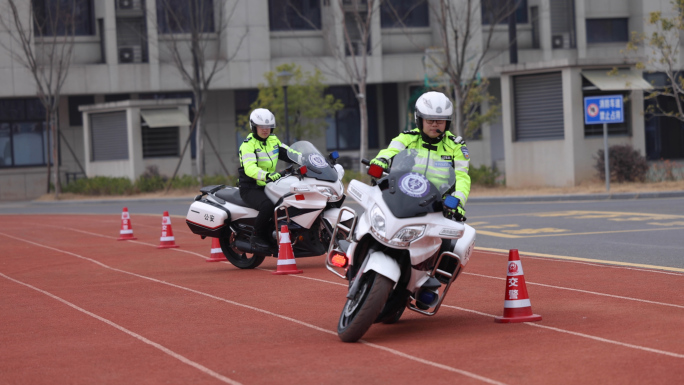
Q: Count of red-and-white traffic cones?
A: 5